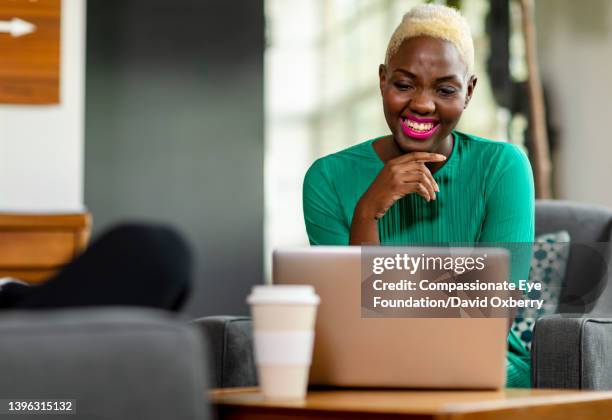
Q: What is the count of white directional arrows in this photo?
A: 1